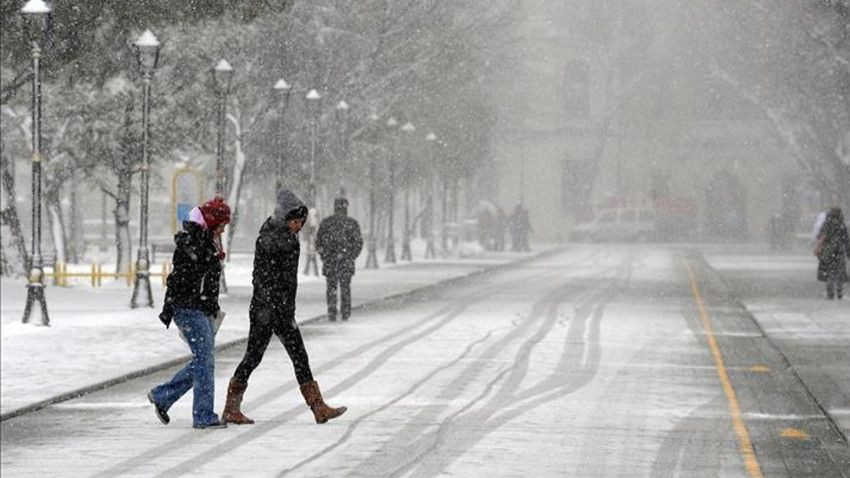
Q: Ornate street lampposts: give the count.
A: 10